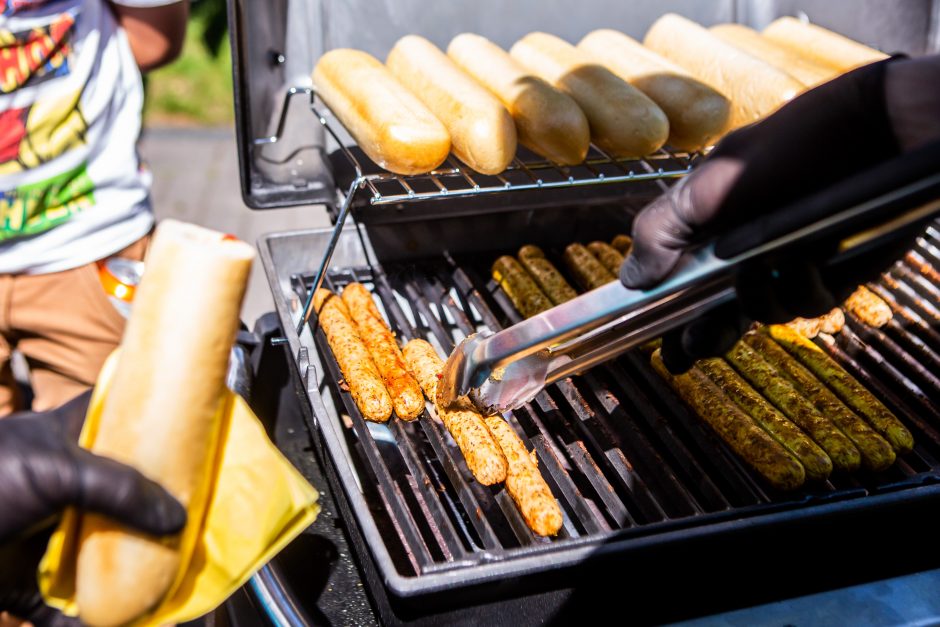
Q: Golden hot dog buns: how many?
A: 9